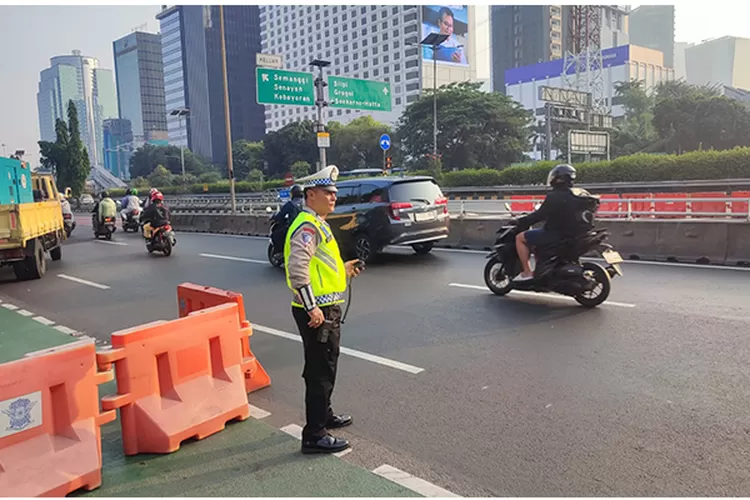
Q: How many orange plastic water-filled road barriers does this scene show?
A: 3